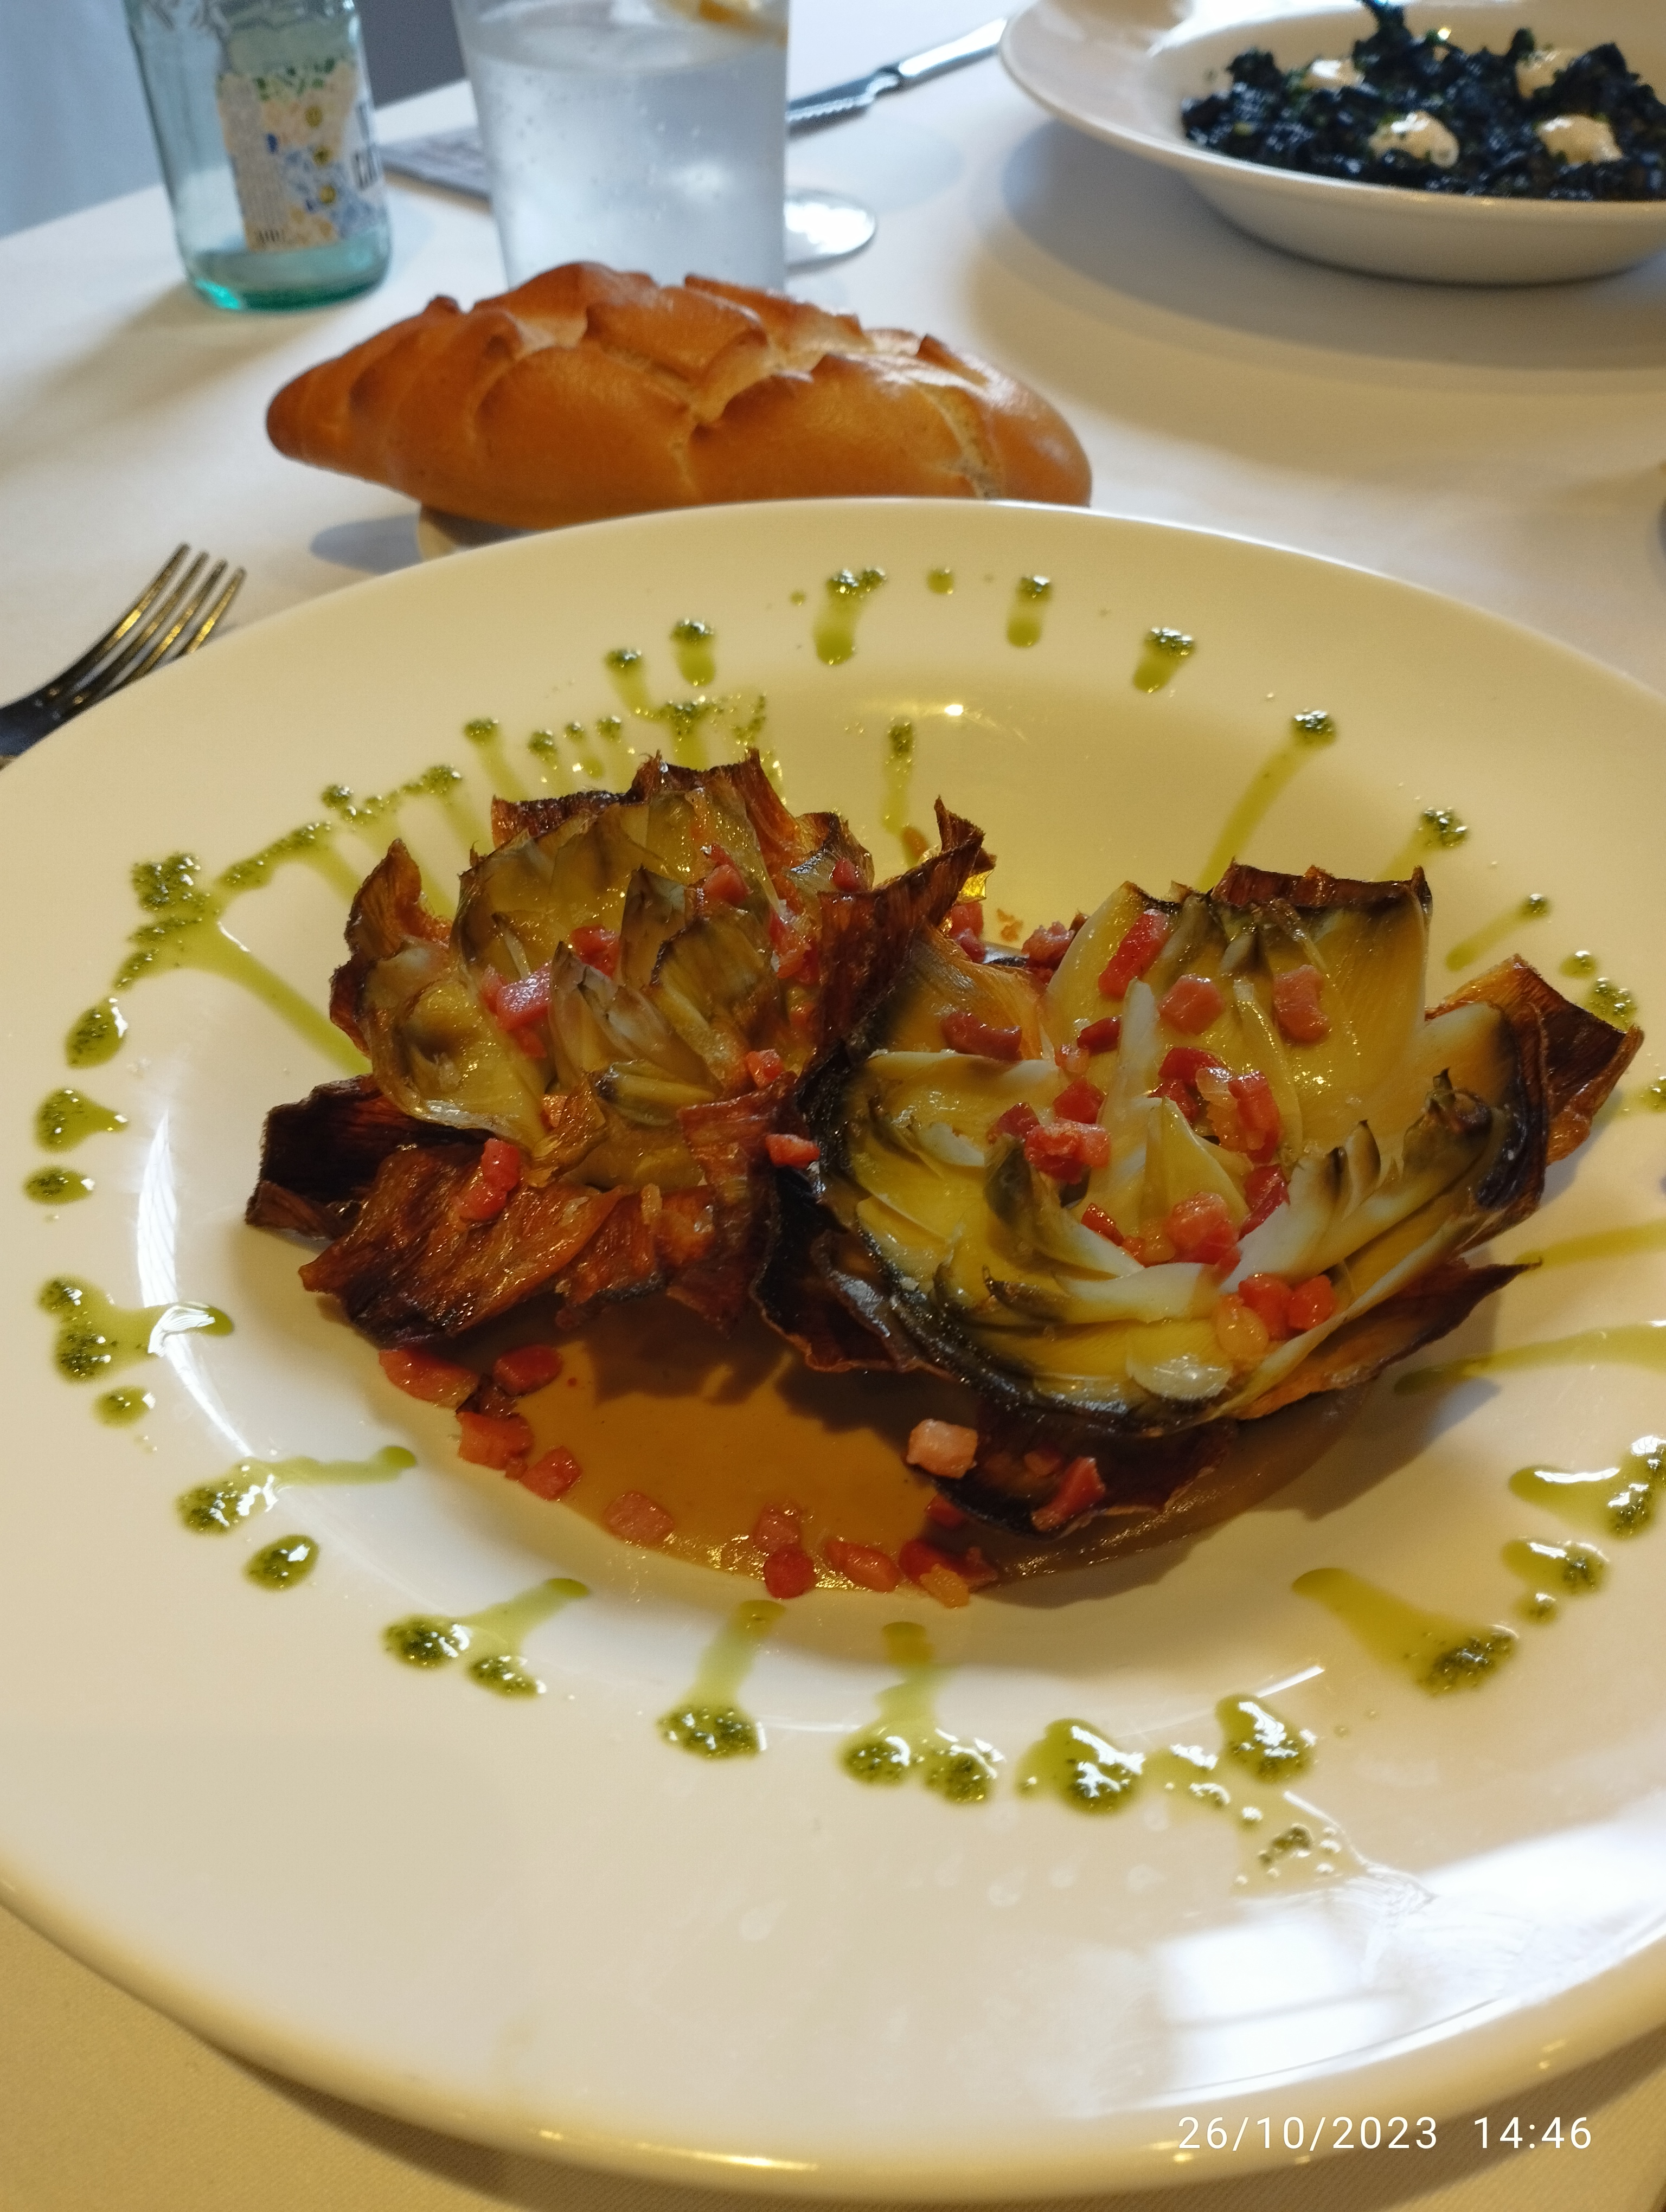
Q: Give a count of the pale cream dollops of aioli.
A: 4